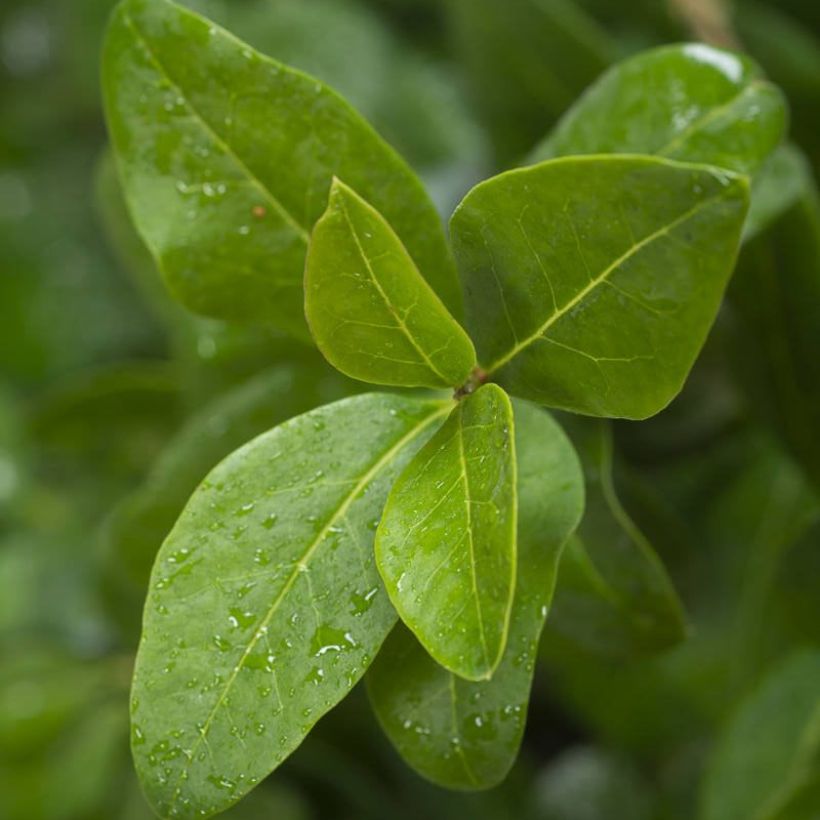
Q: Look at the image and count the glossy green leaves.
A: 7